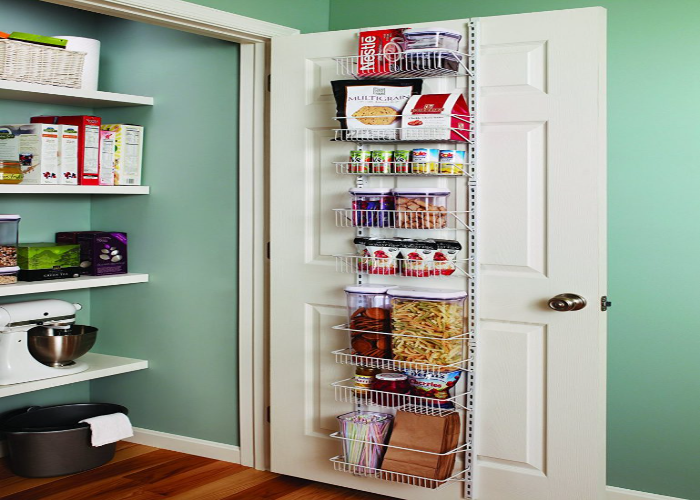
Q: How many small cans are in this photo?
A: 5